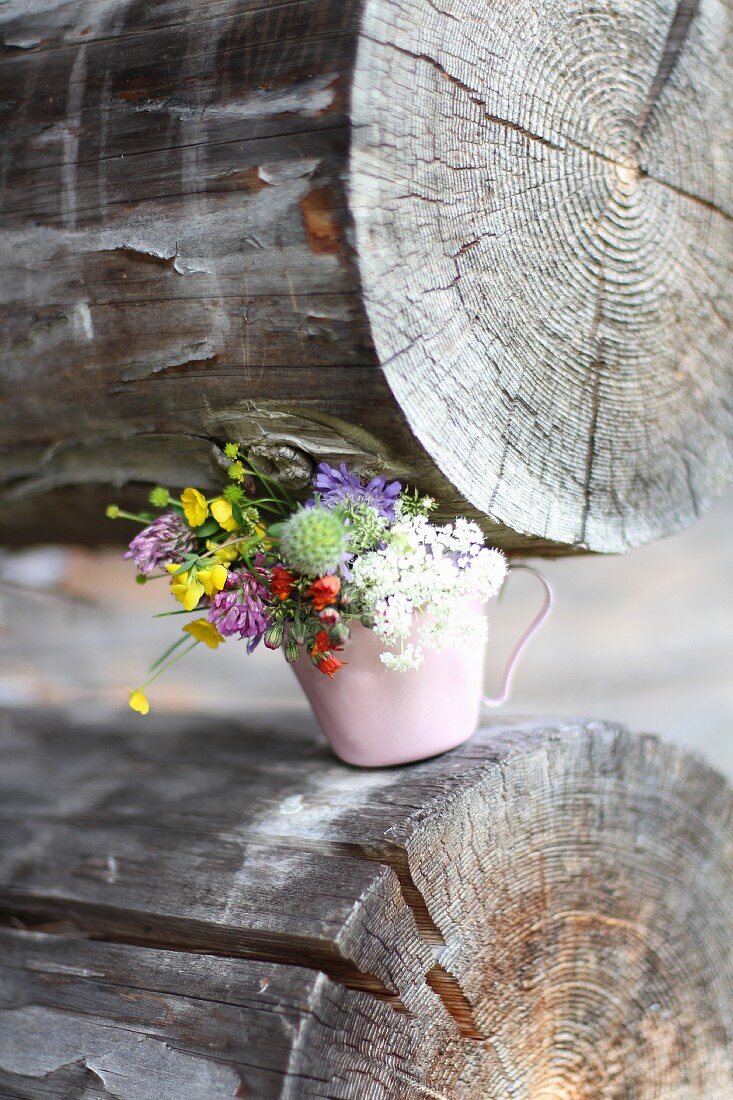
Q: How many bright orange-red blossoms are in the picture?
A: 4